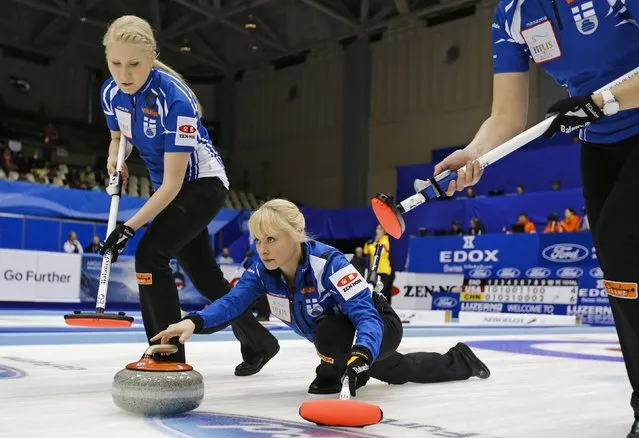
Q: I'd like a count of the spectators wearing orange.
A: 3